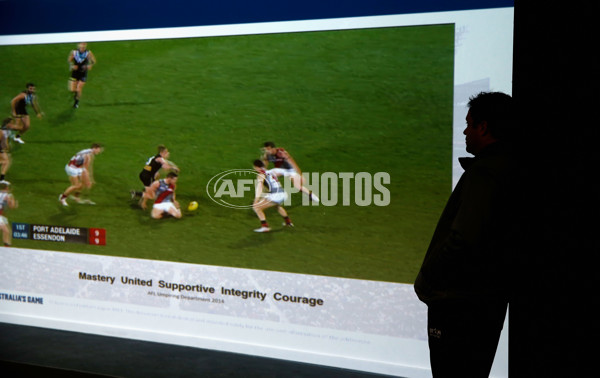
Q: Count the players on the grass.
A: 9